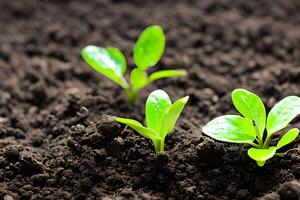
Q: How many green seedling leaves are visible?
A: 12